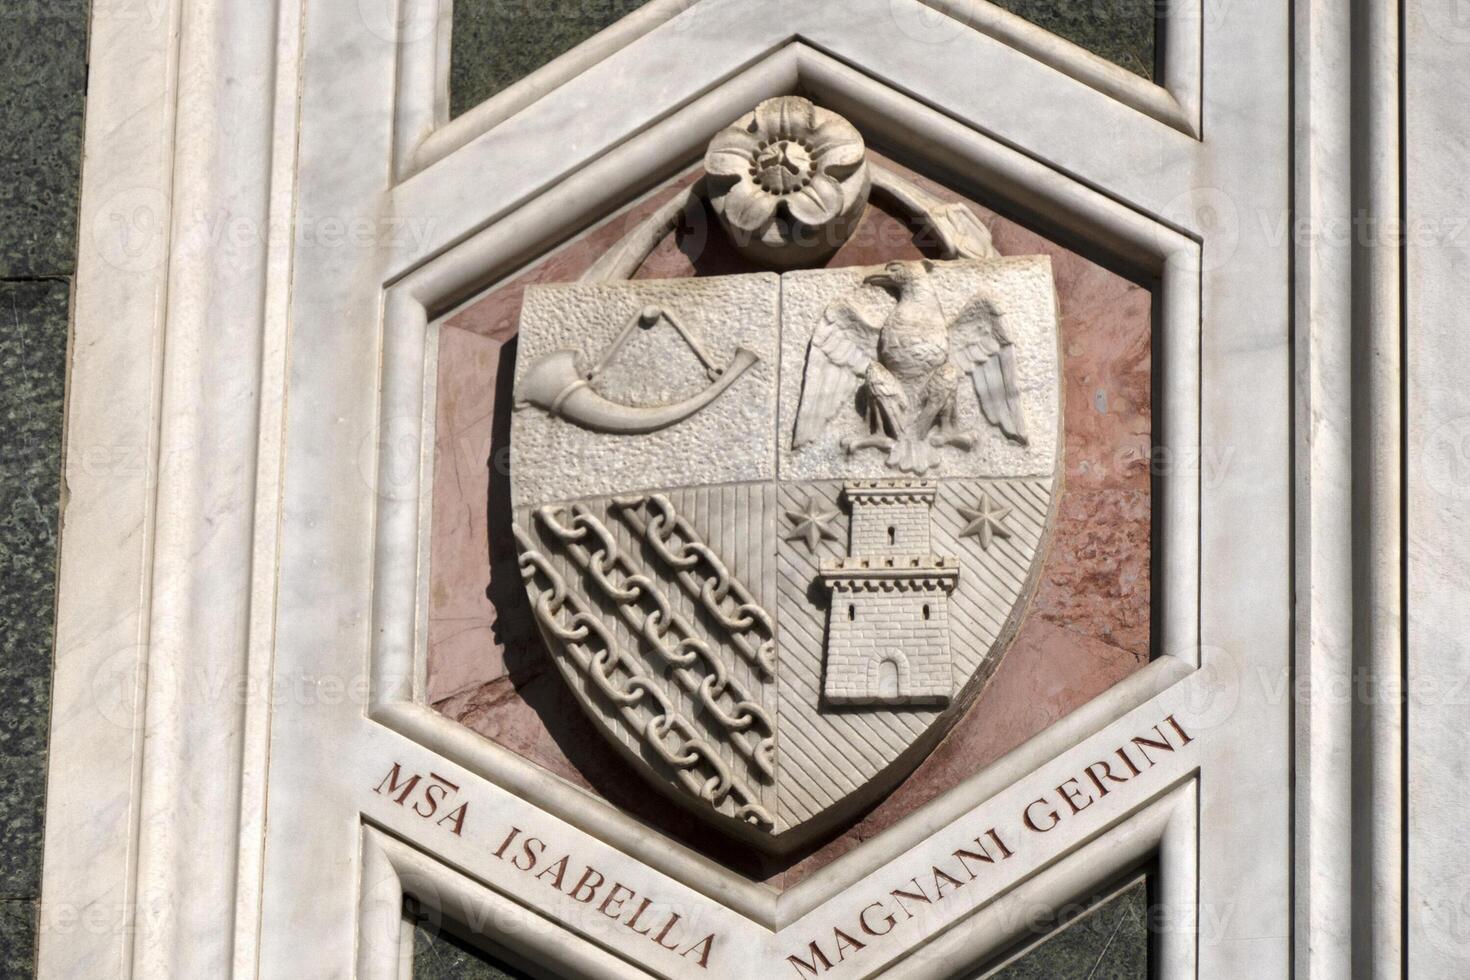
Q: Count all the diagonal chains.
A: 3